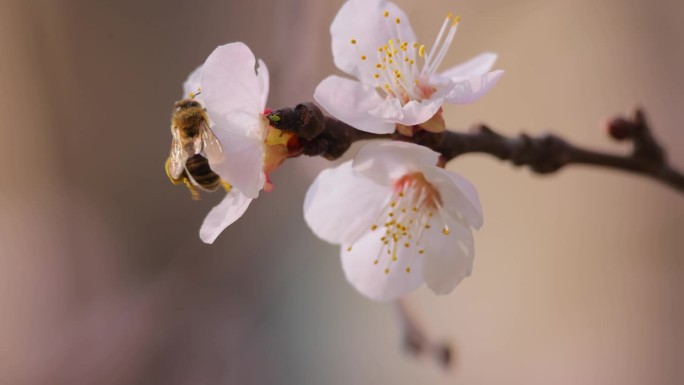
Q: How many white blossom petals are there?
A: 15